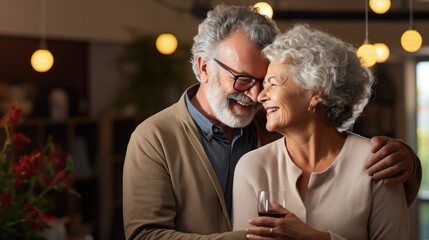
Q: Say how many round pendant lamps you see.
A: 7